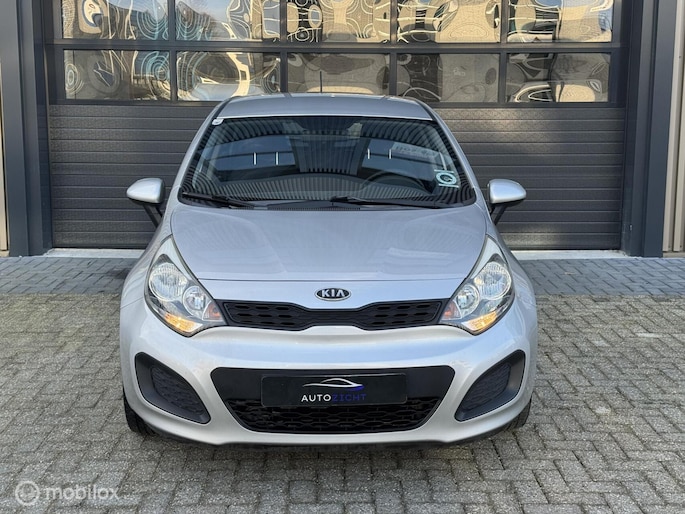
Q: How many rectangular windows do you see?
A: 10